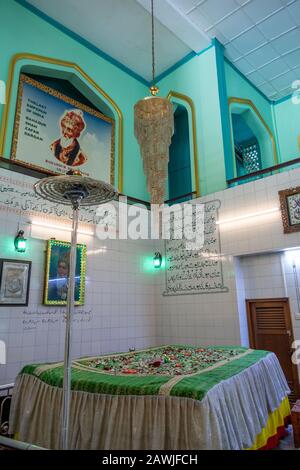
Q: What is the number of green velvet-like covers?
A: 1